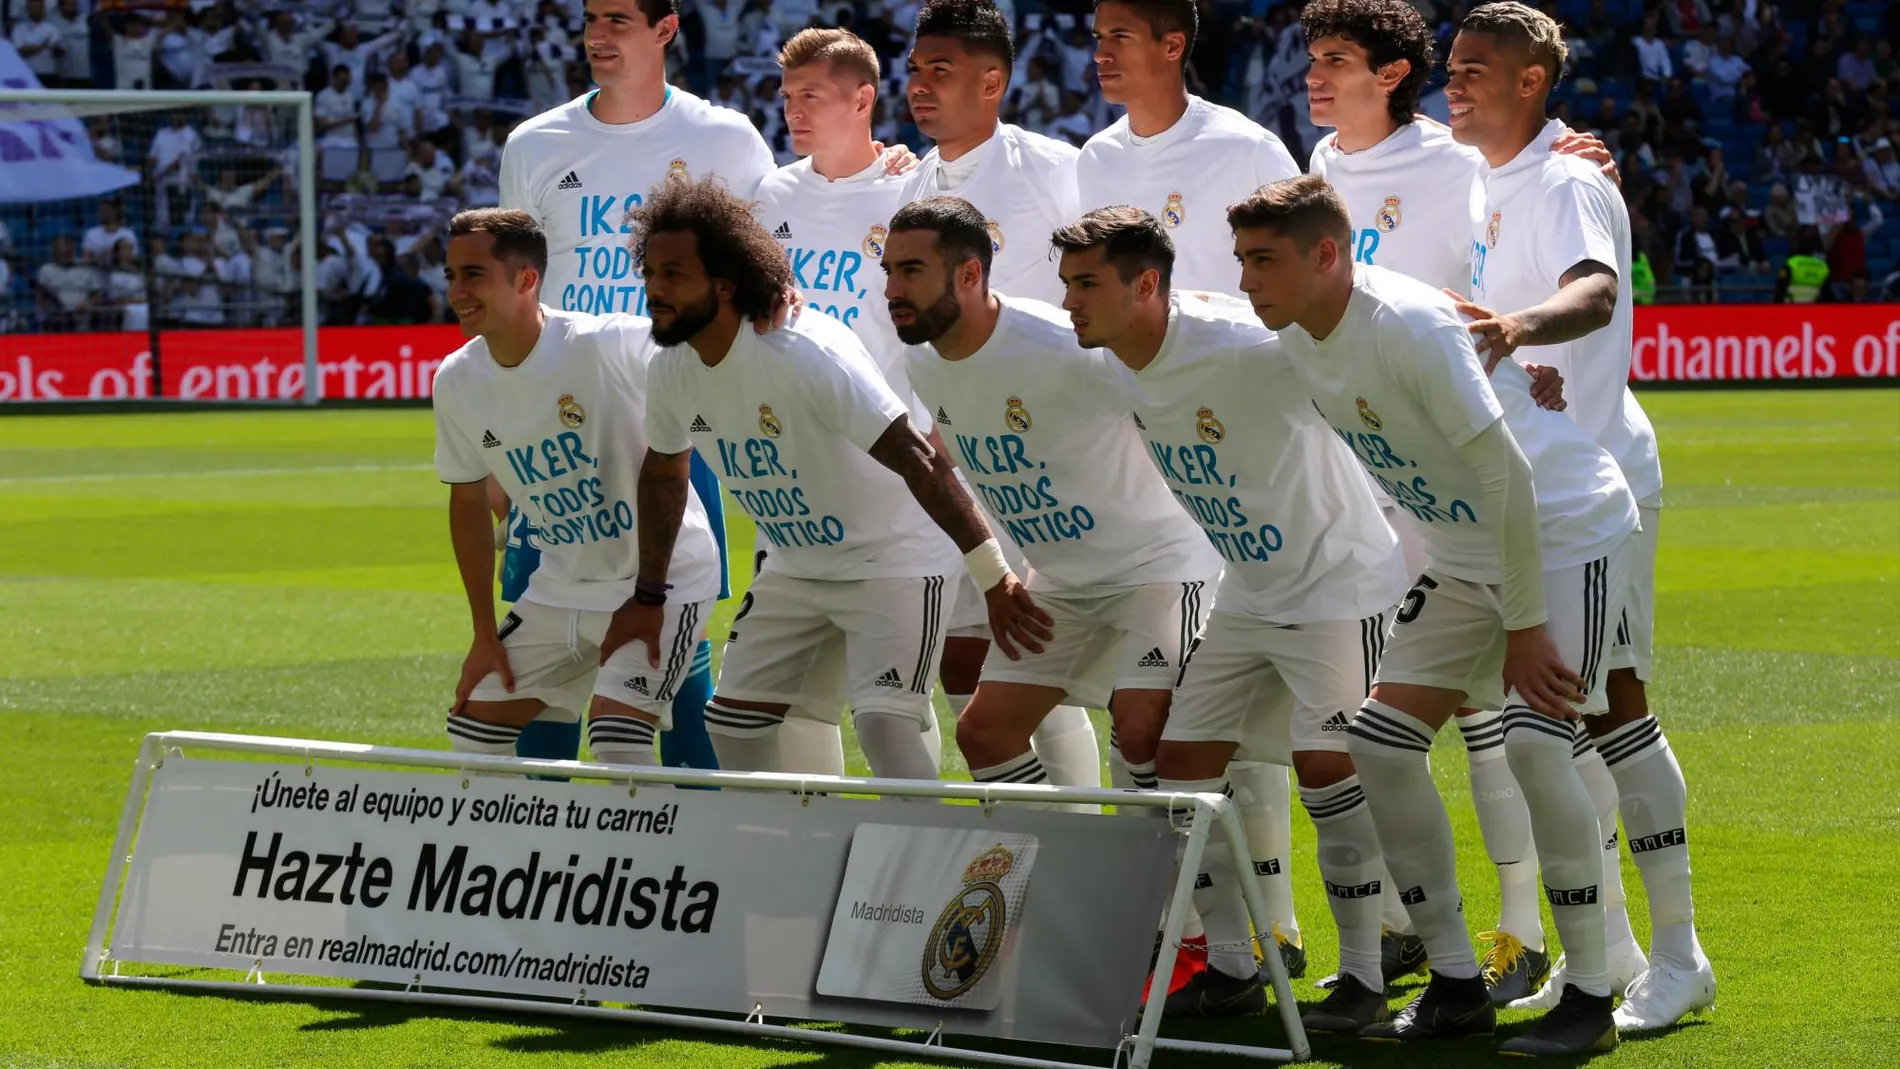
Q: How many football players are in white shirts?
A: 11